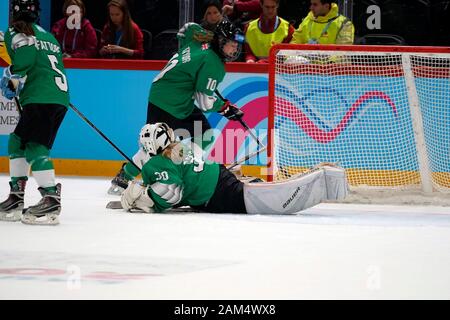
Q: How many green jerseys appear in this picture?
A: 3